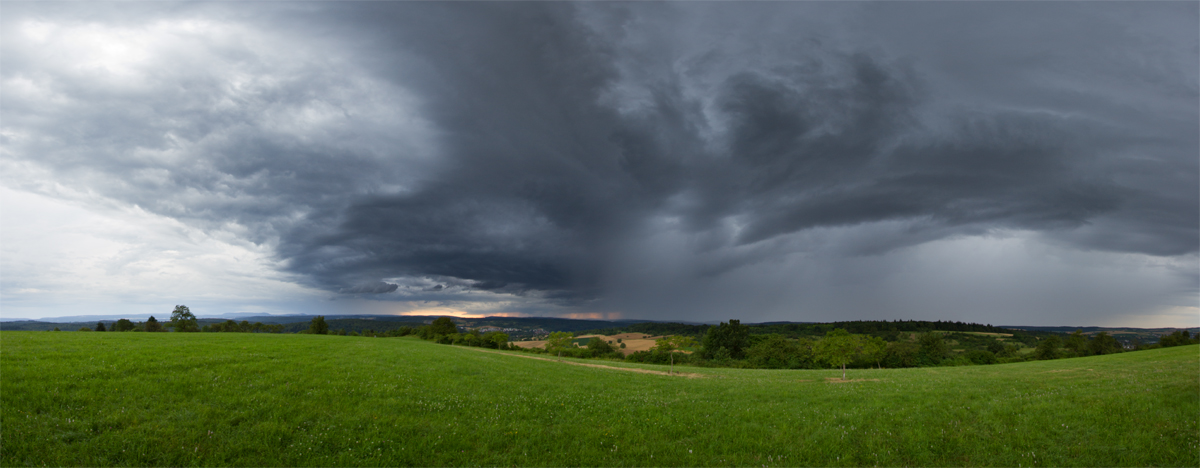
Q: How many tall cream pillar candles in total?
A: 0